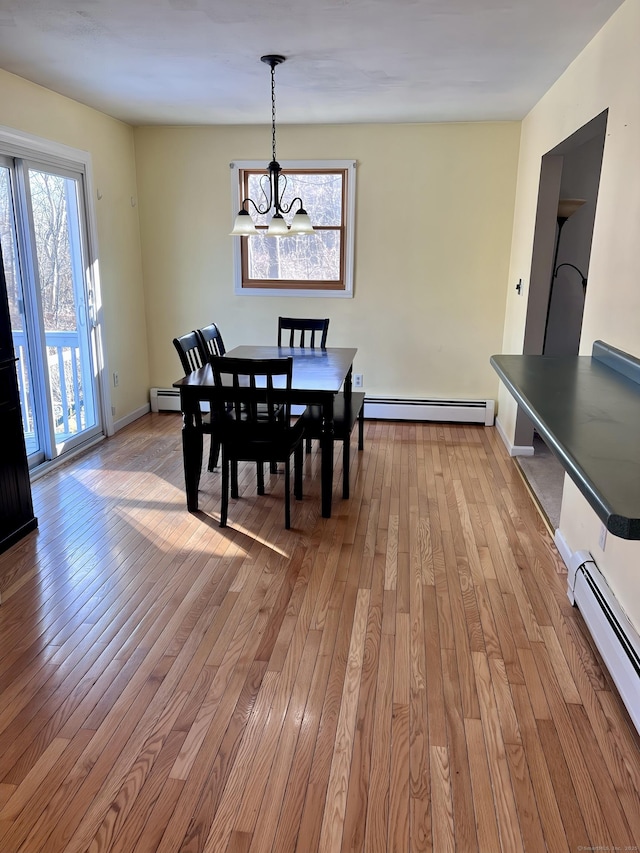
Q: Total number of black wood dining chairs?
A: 4